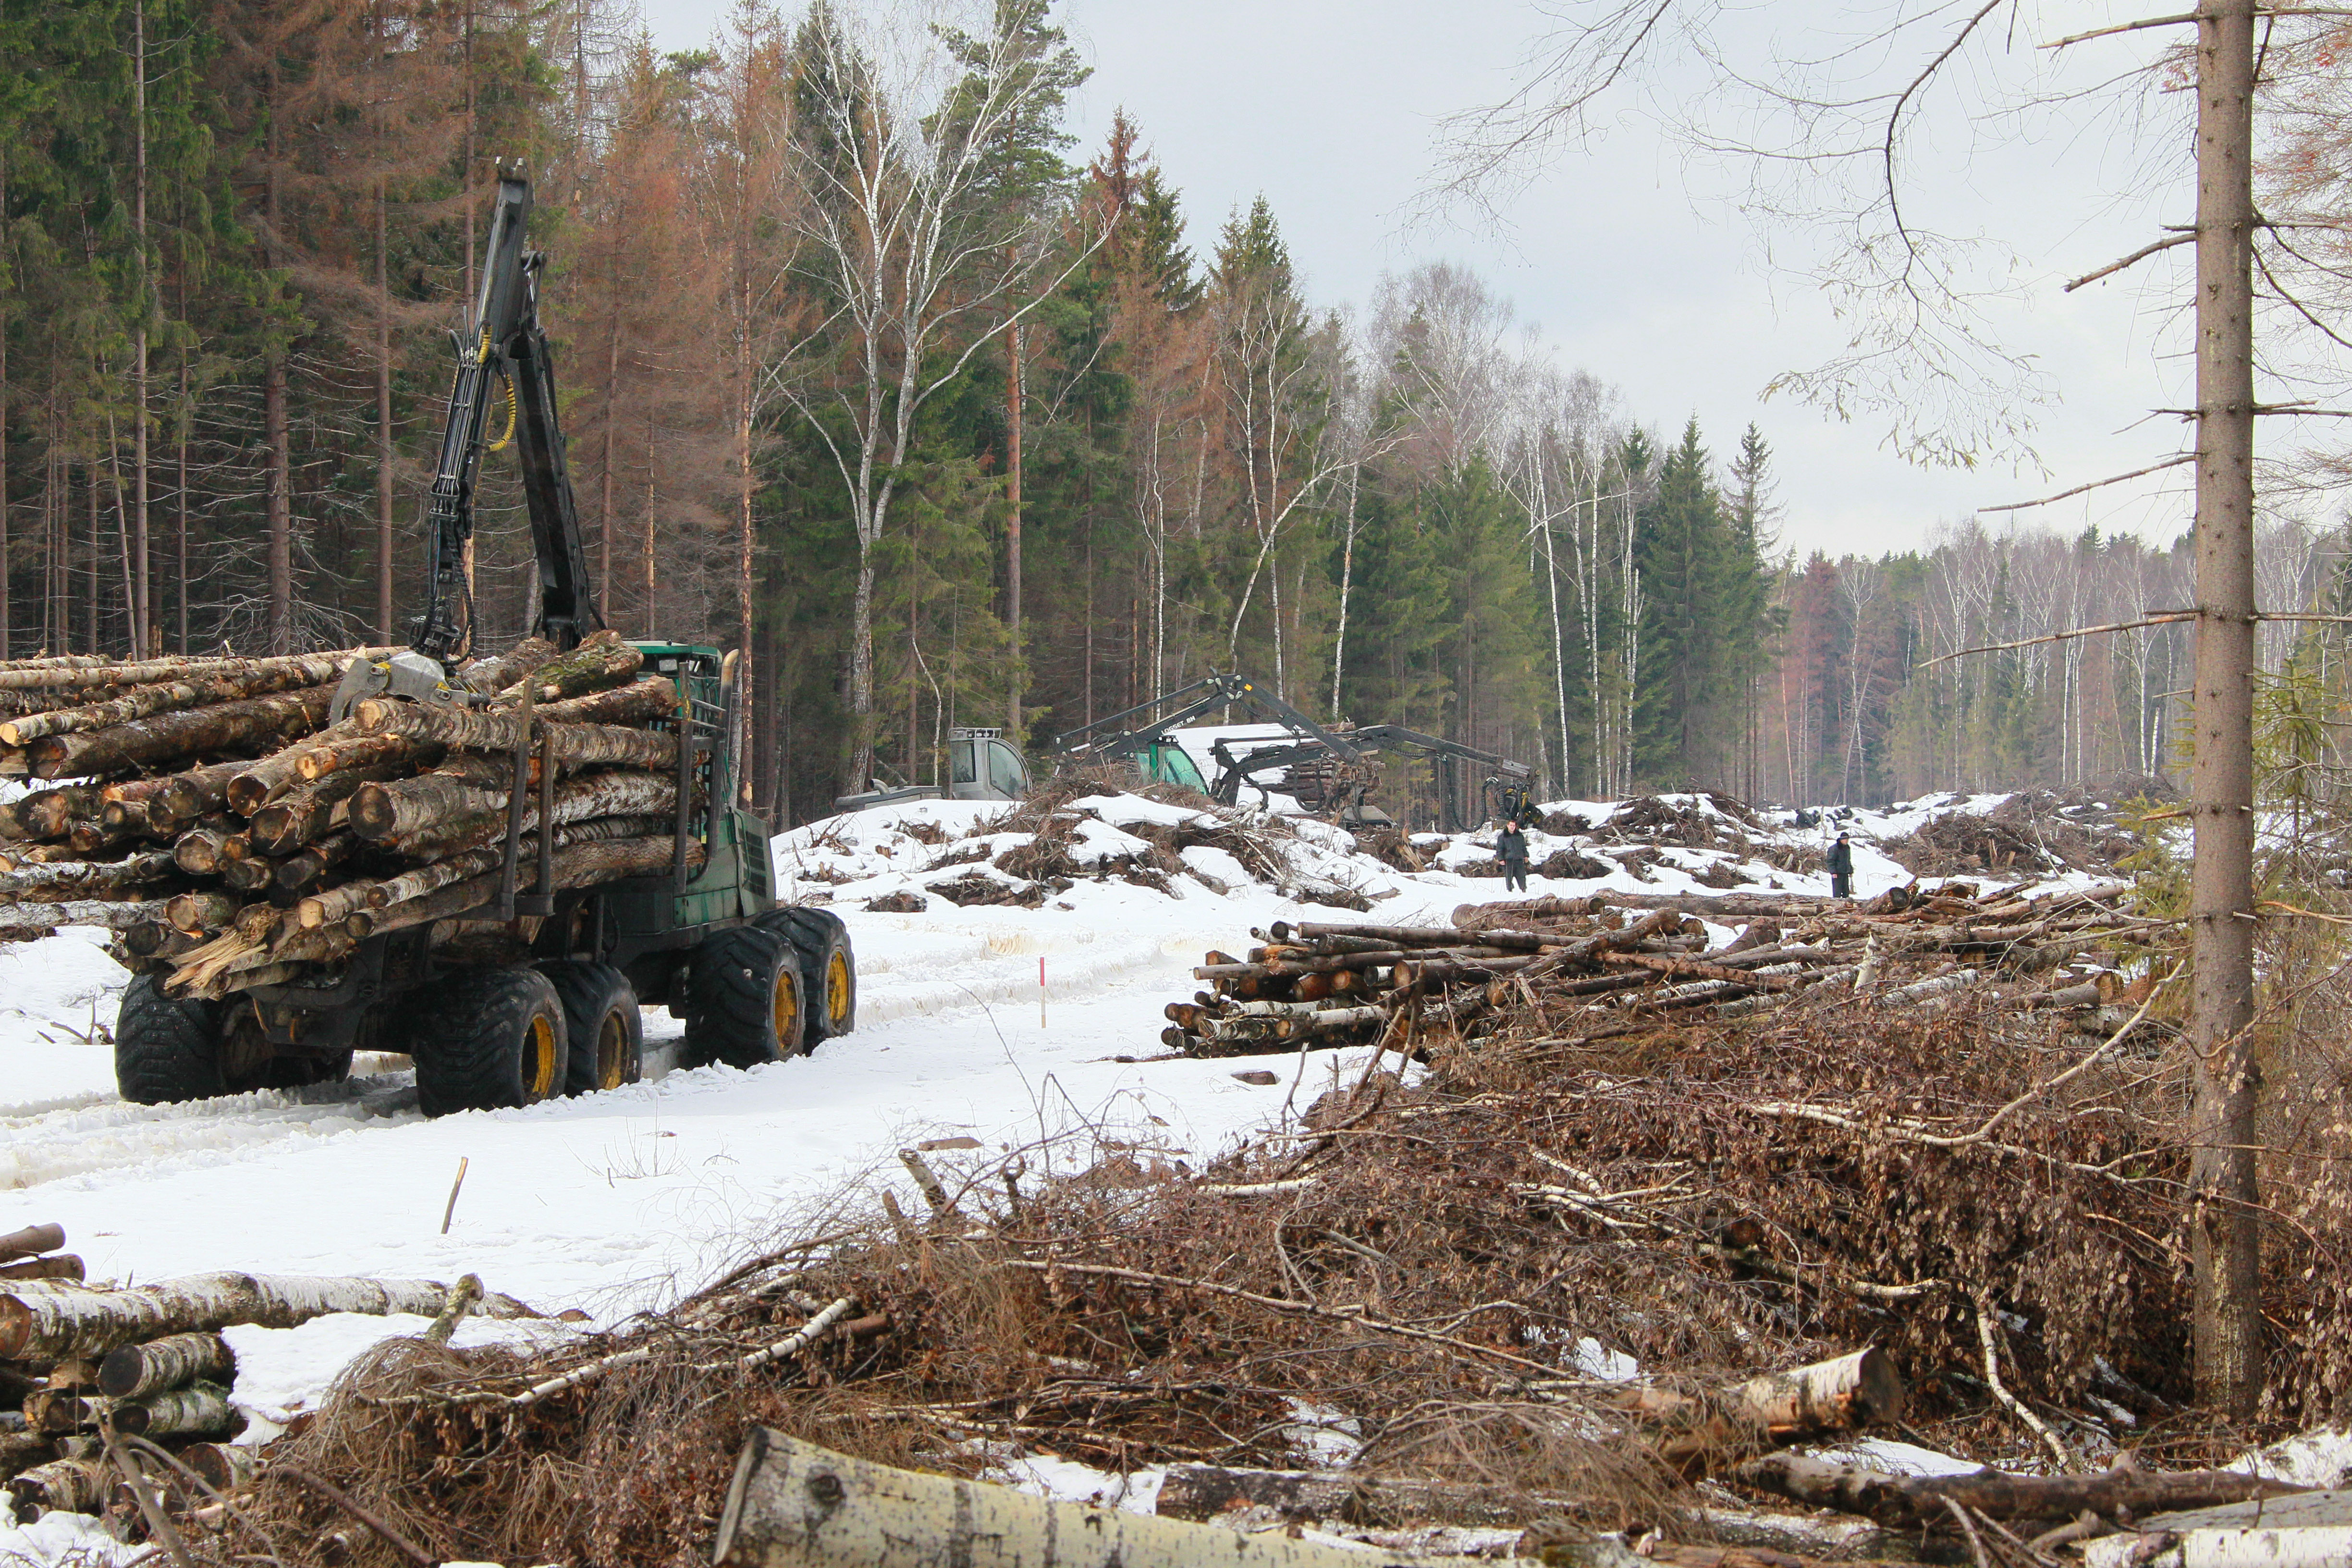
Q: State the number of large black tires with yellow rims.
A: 4